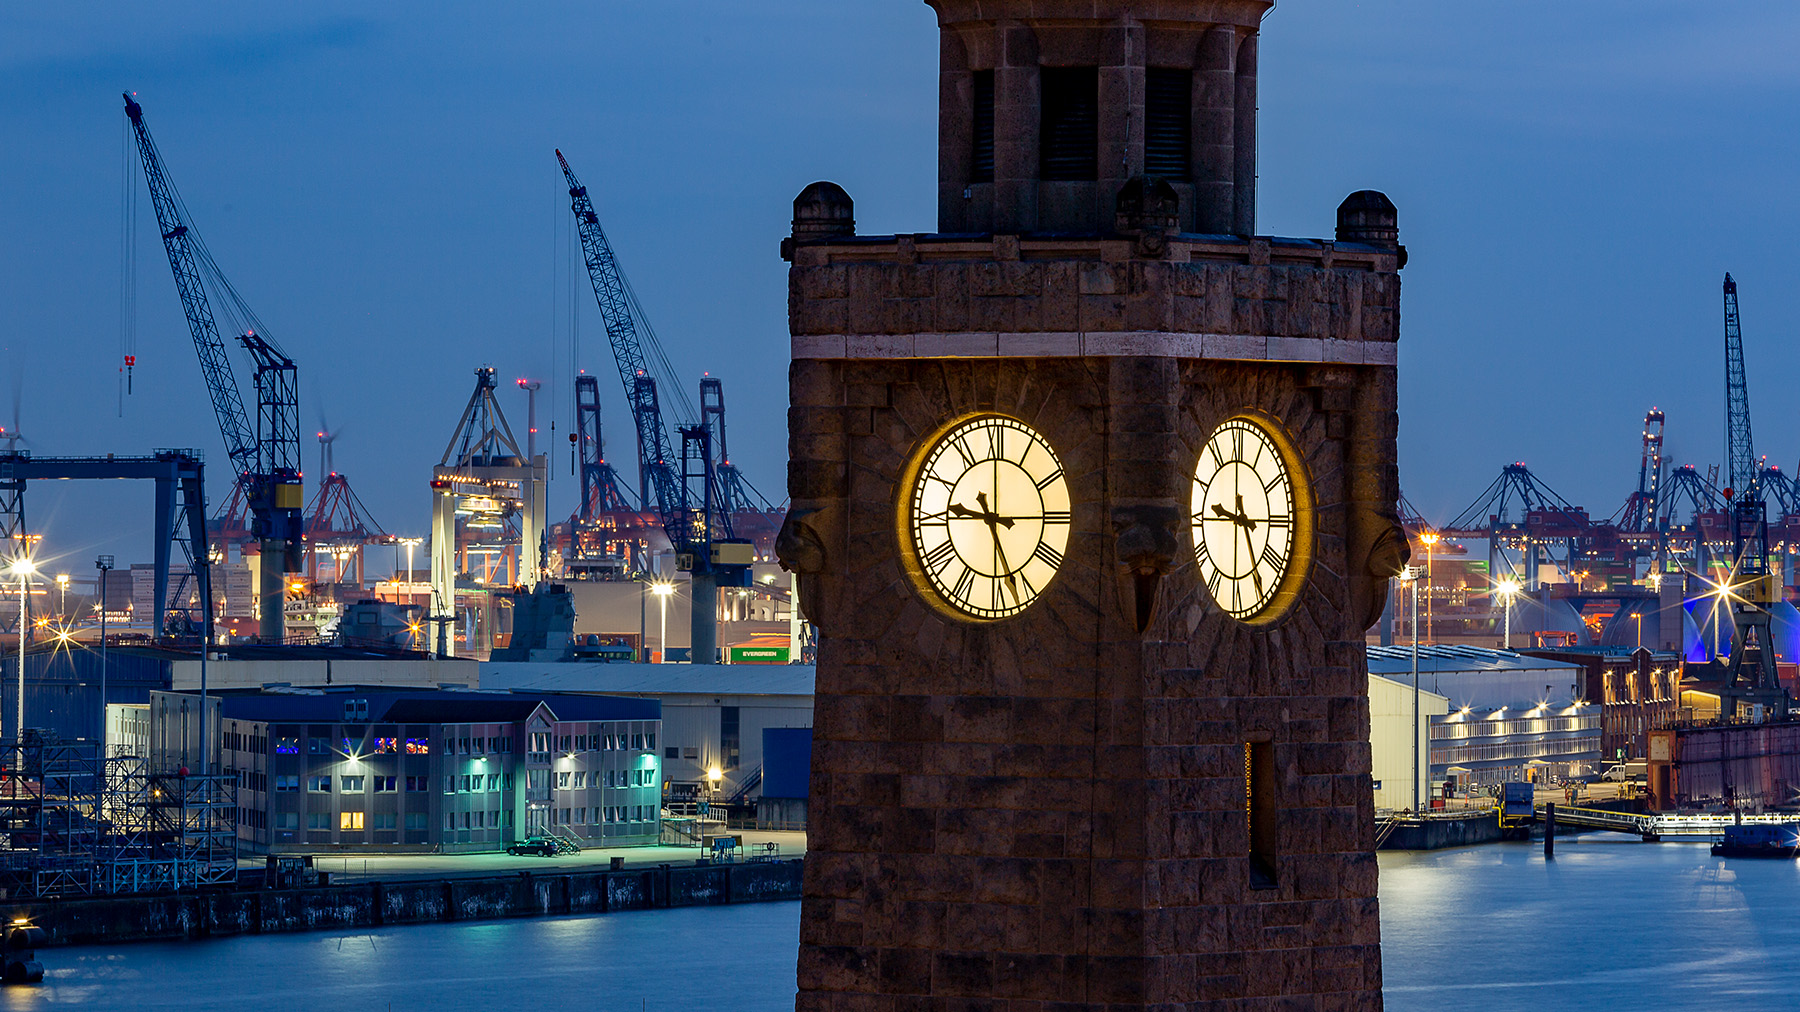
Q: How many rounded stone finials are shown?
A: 3